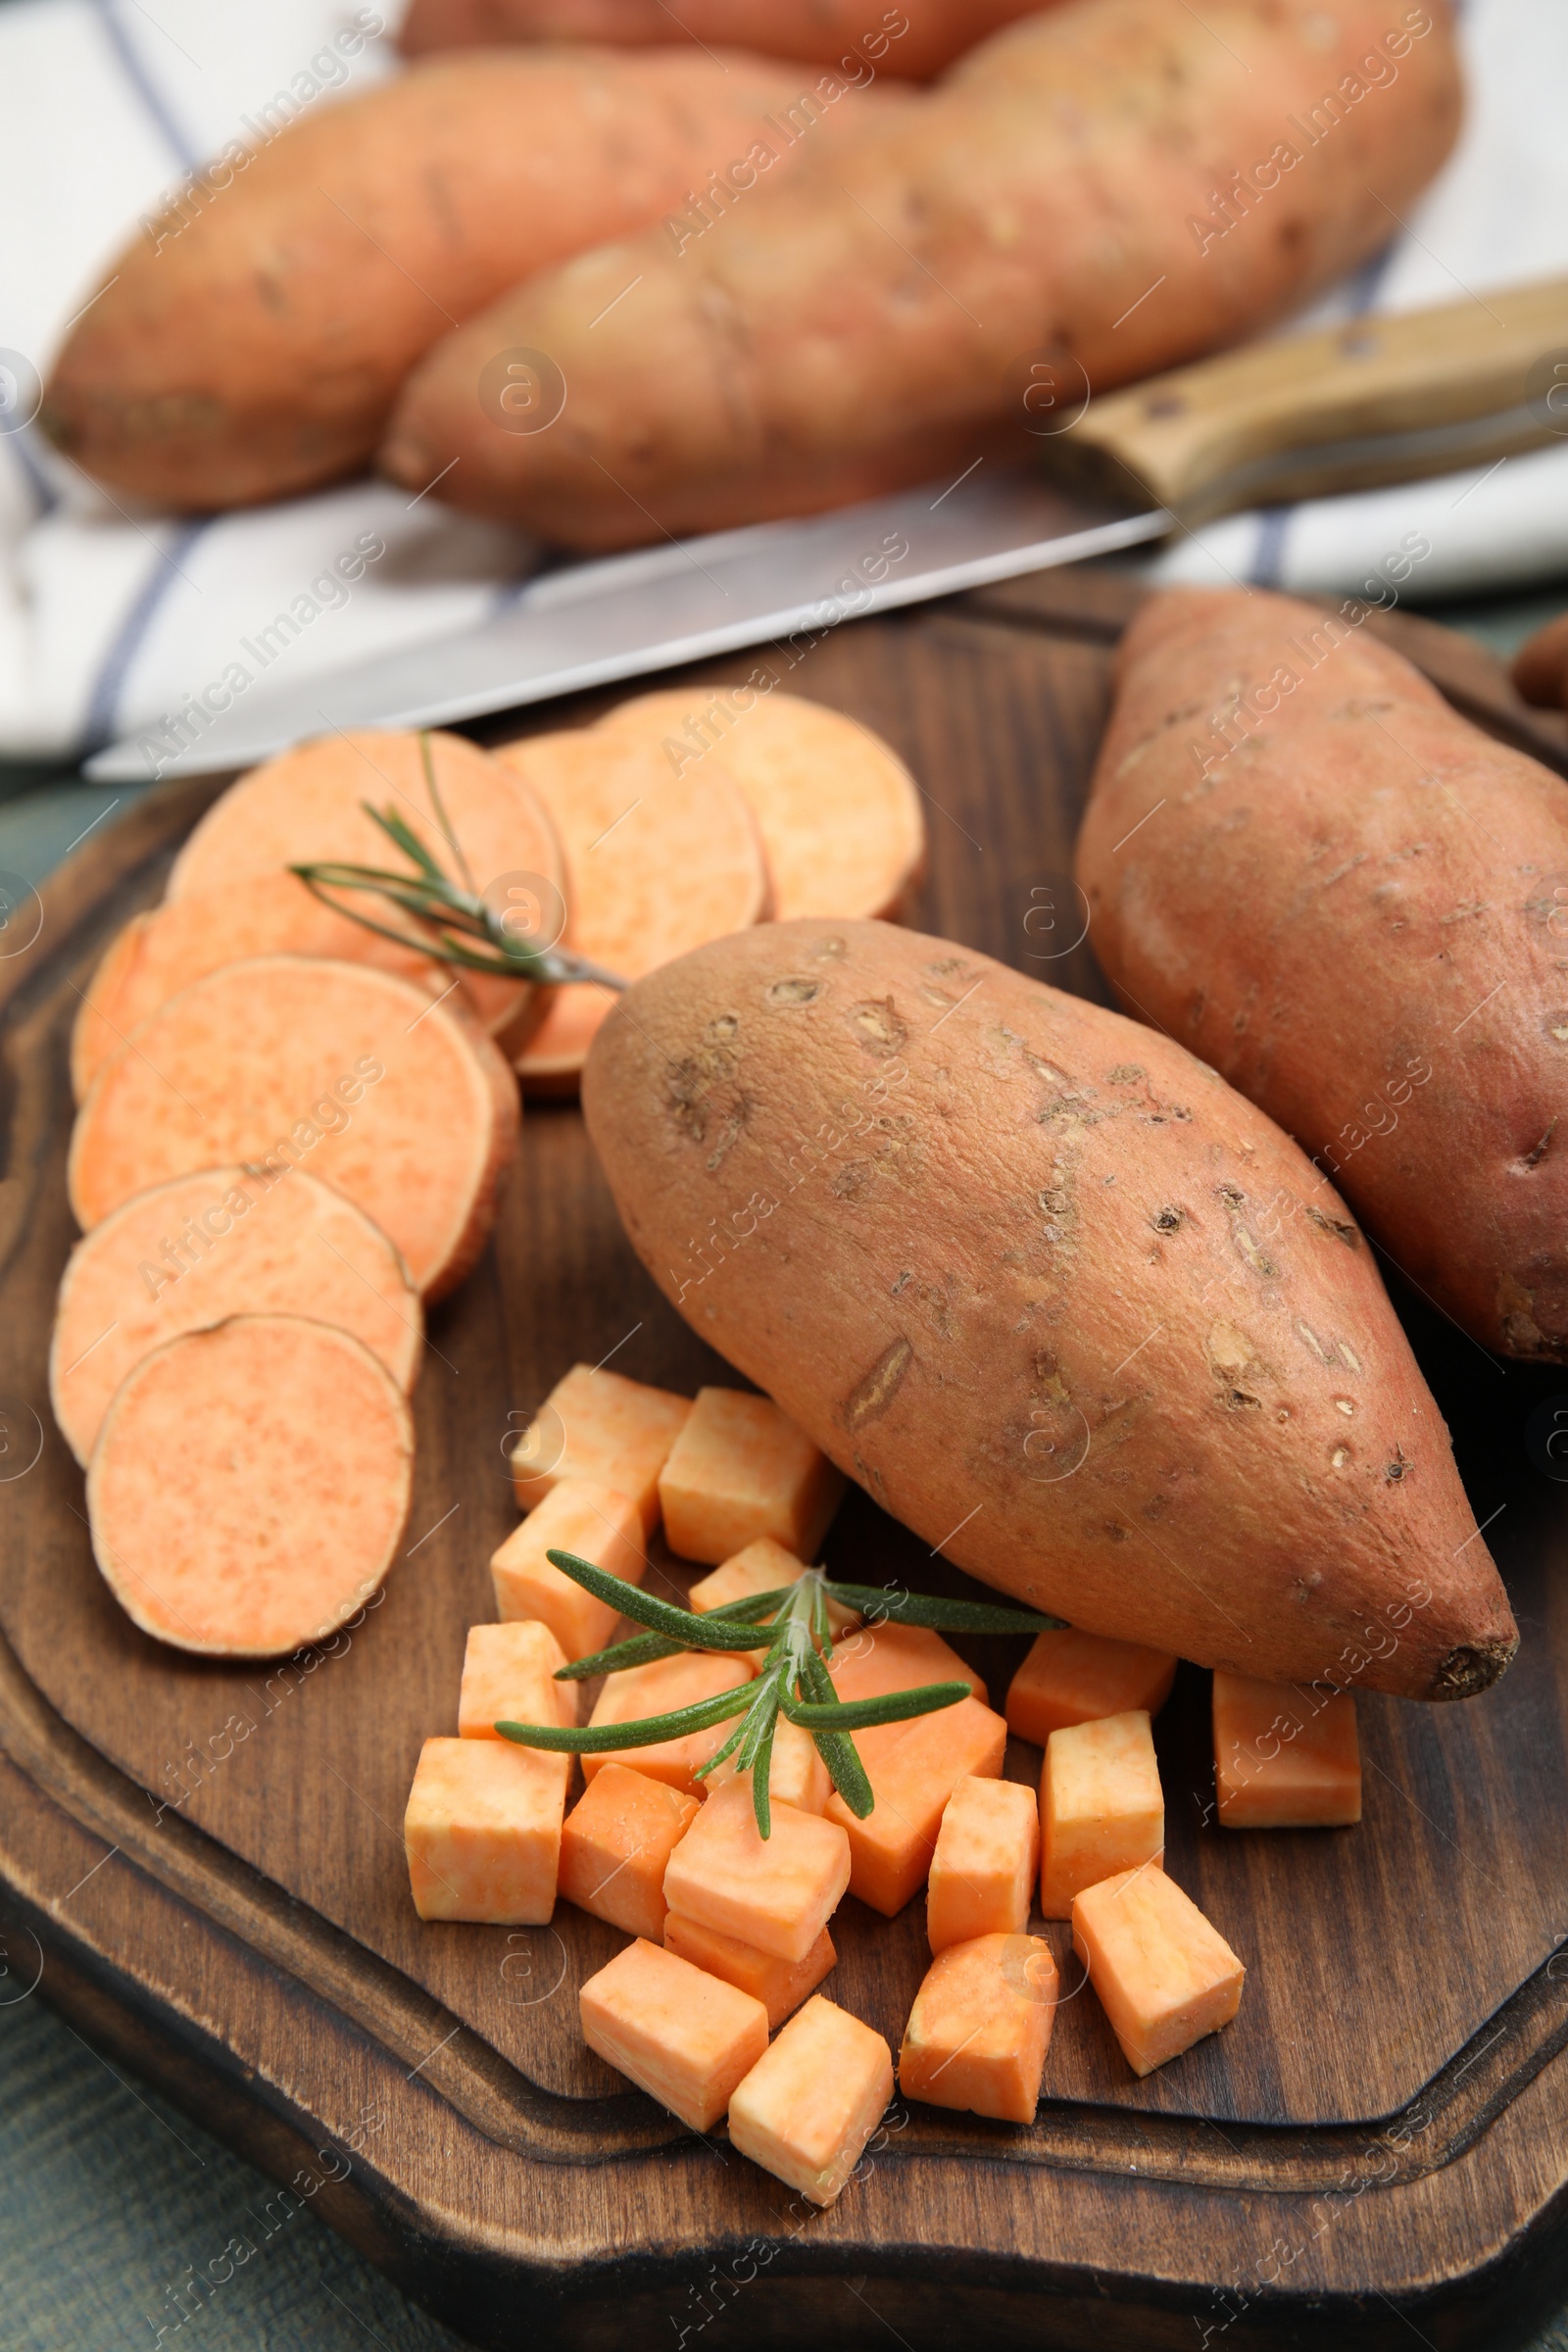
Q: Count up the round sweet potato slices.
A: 7